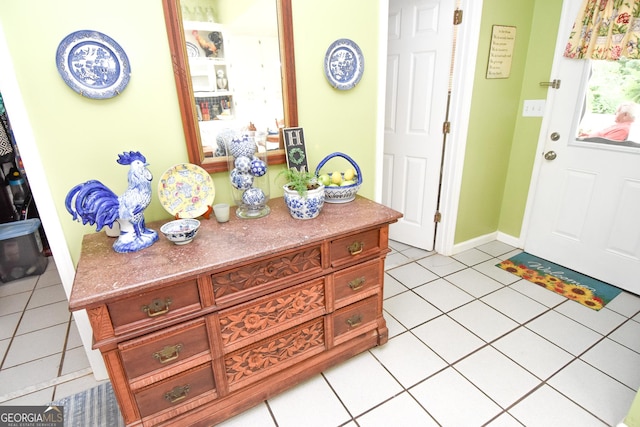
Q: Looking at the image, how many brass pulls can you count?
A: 6